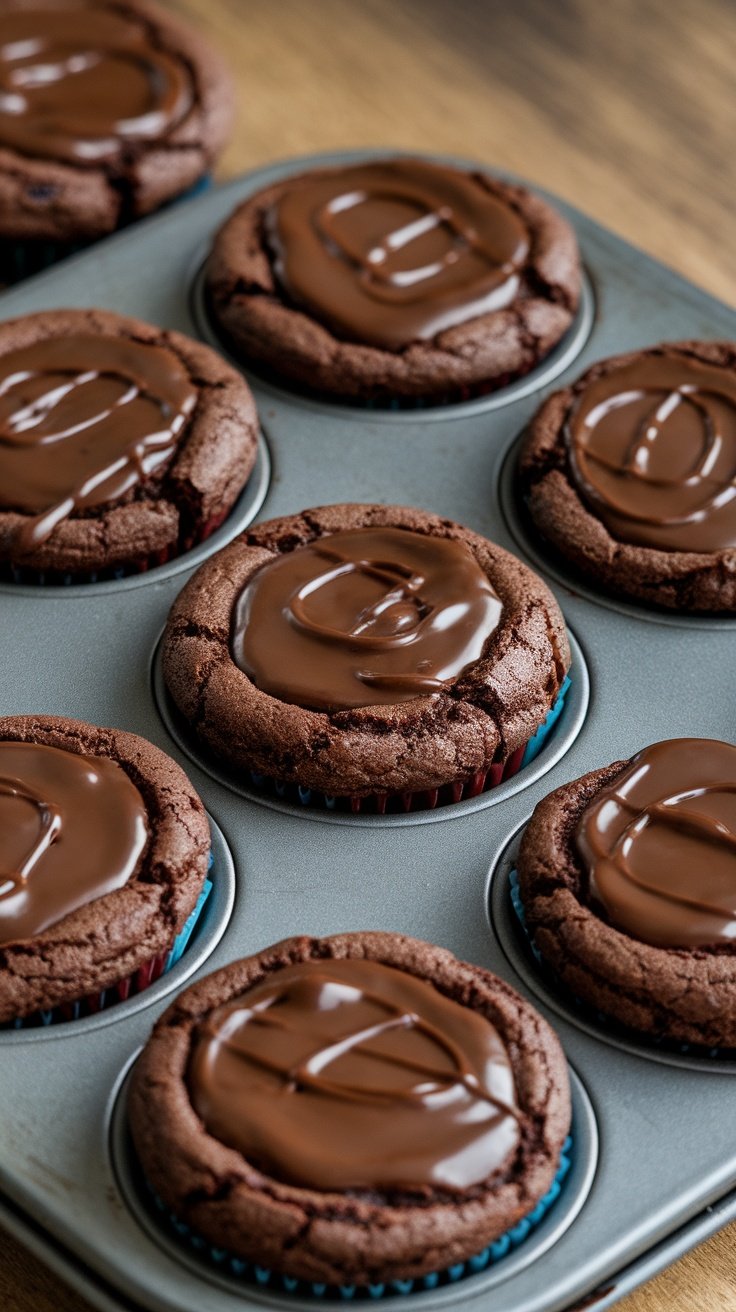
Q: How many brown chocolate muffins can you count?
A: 8